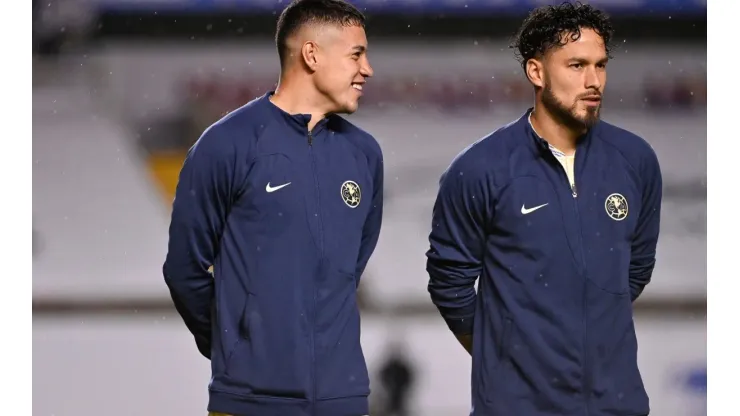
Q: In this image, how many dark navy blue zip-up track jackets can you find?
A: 2